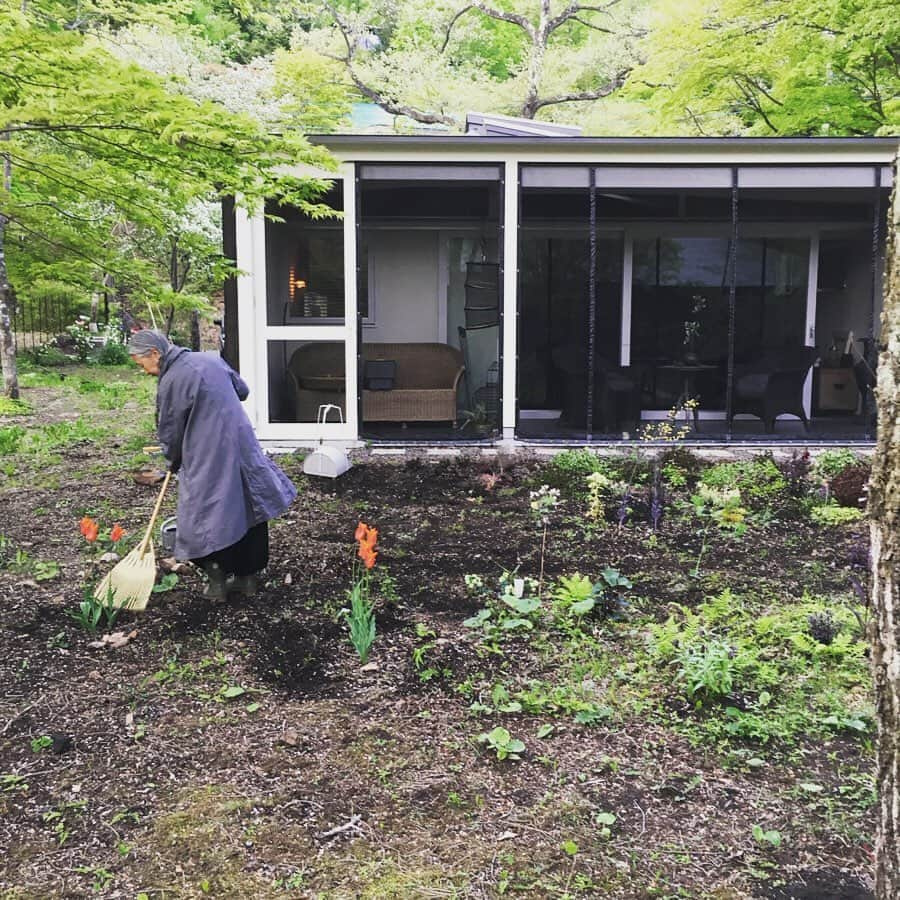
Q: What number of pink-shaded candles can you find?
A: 0